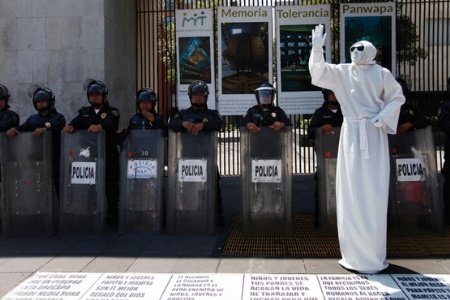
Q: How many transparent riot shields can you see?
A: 7